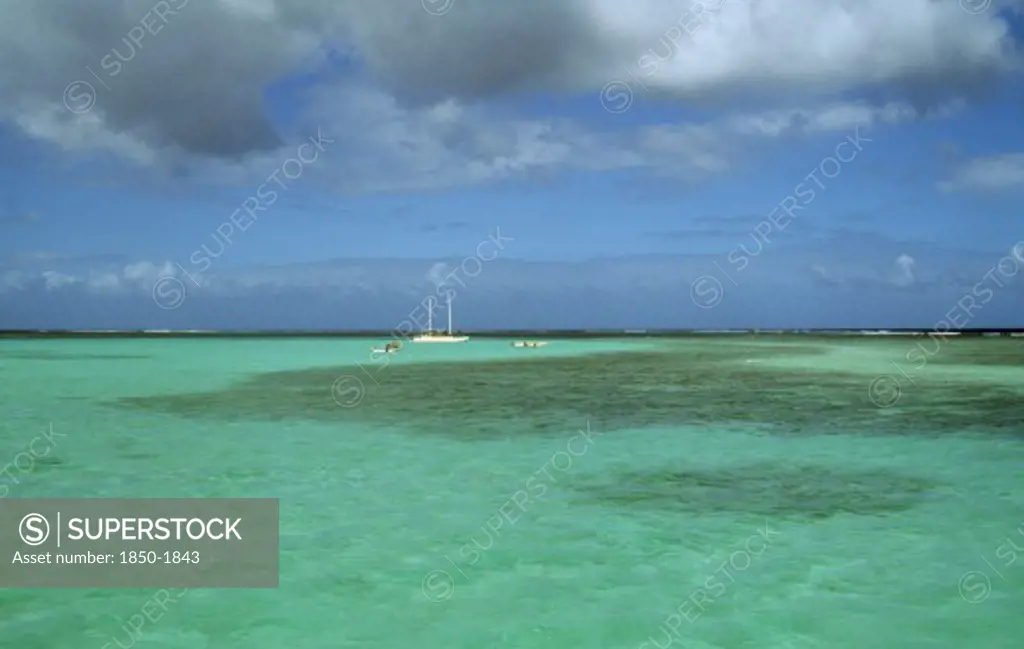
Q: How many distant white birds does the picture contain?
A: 0